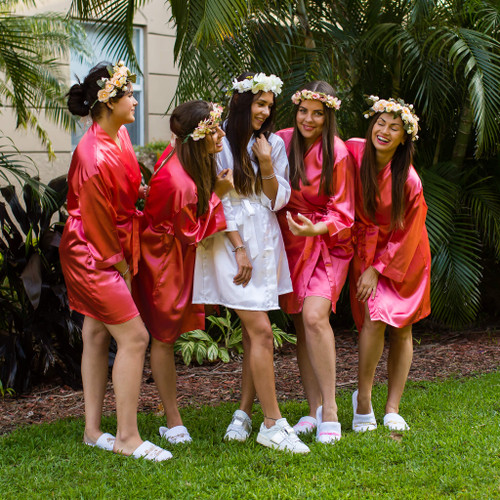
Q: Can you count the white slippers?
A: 7